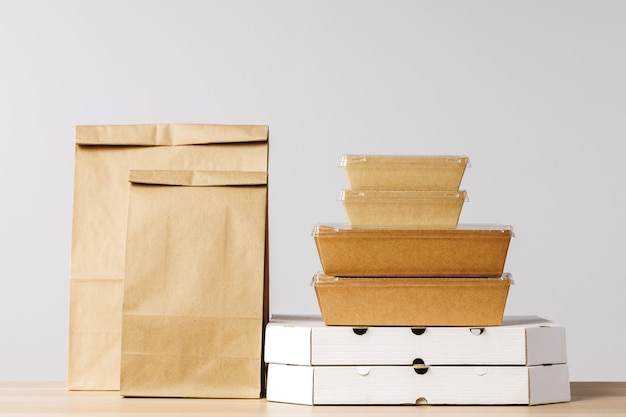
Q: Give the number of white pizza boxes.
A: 2